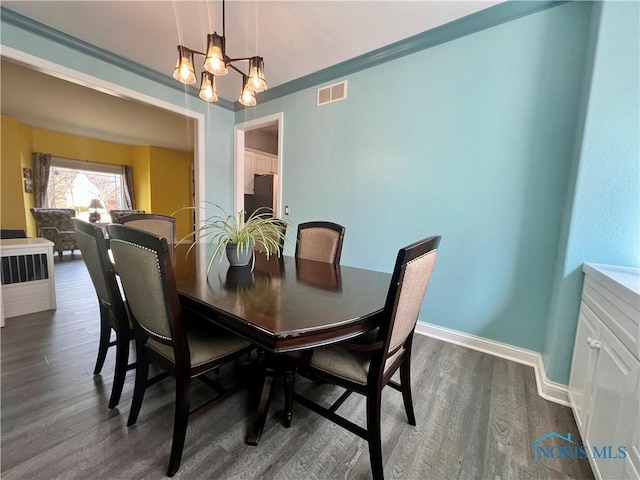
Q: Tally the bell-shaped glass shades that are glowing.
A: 5